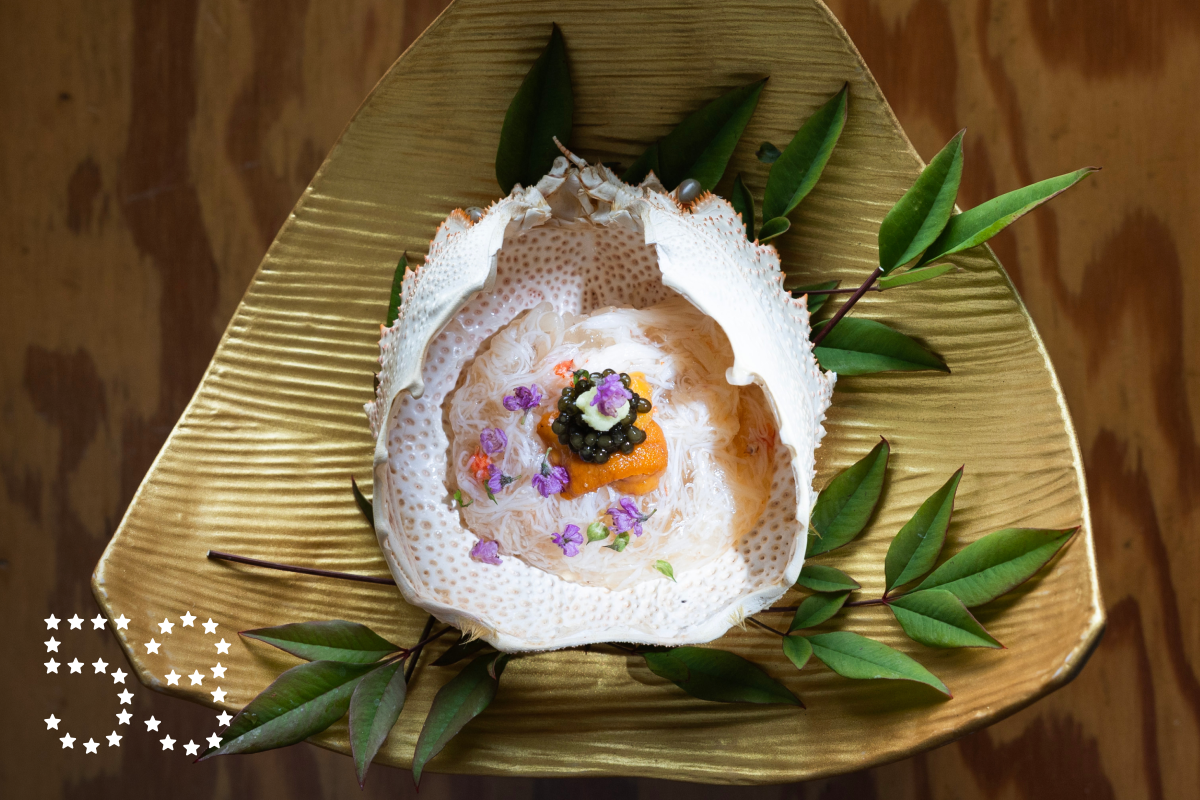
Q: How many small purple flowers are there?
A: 8